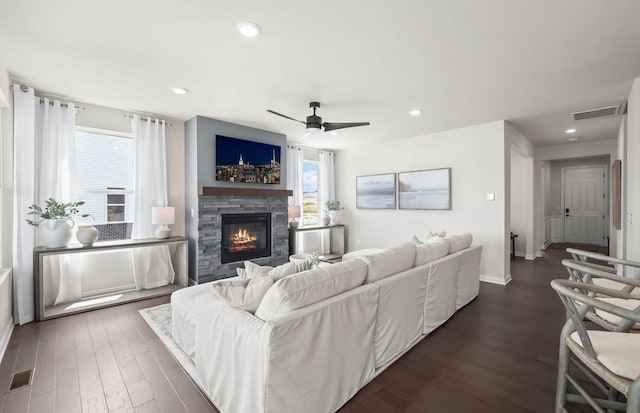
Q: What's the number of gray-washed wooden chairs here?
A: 3